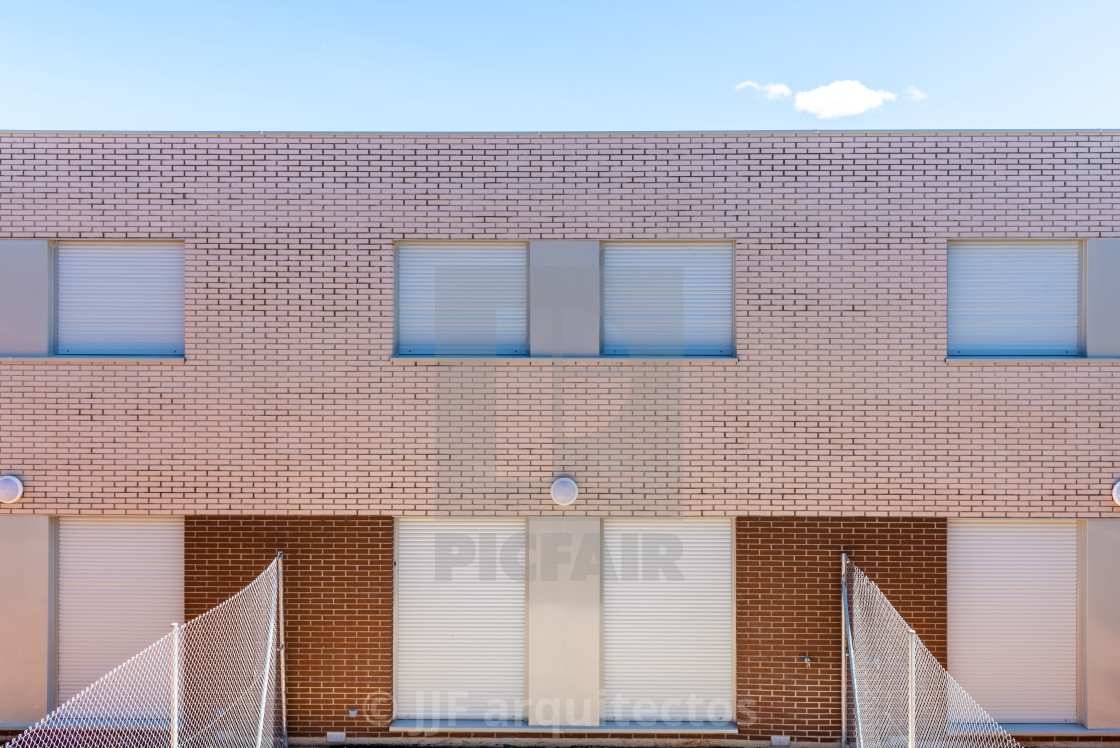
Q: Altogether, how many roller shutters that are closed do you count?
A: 8